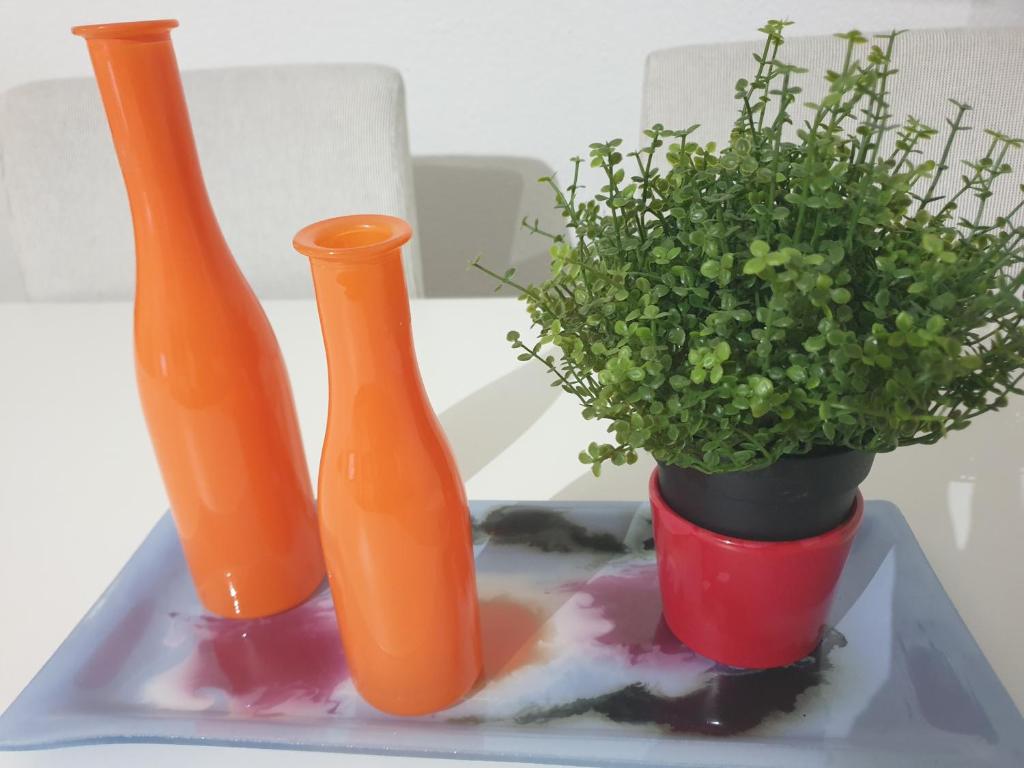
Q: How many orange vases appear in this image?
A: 2